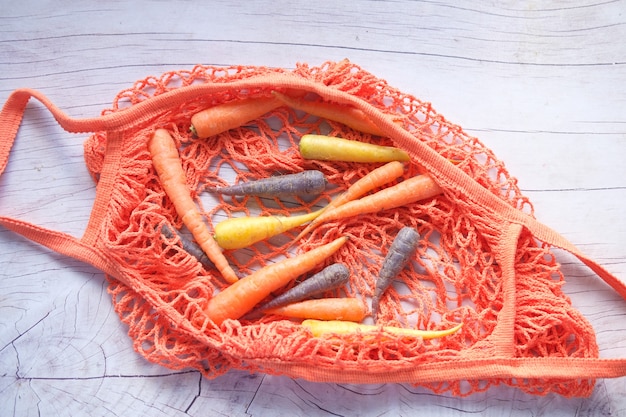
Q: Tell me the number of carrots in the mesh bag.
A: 14